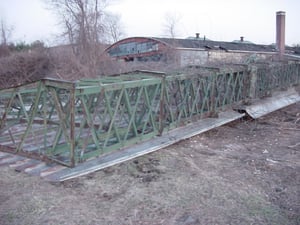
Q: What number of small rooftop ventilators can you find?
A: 2